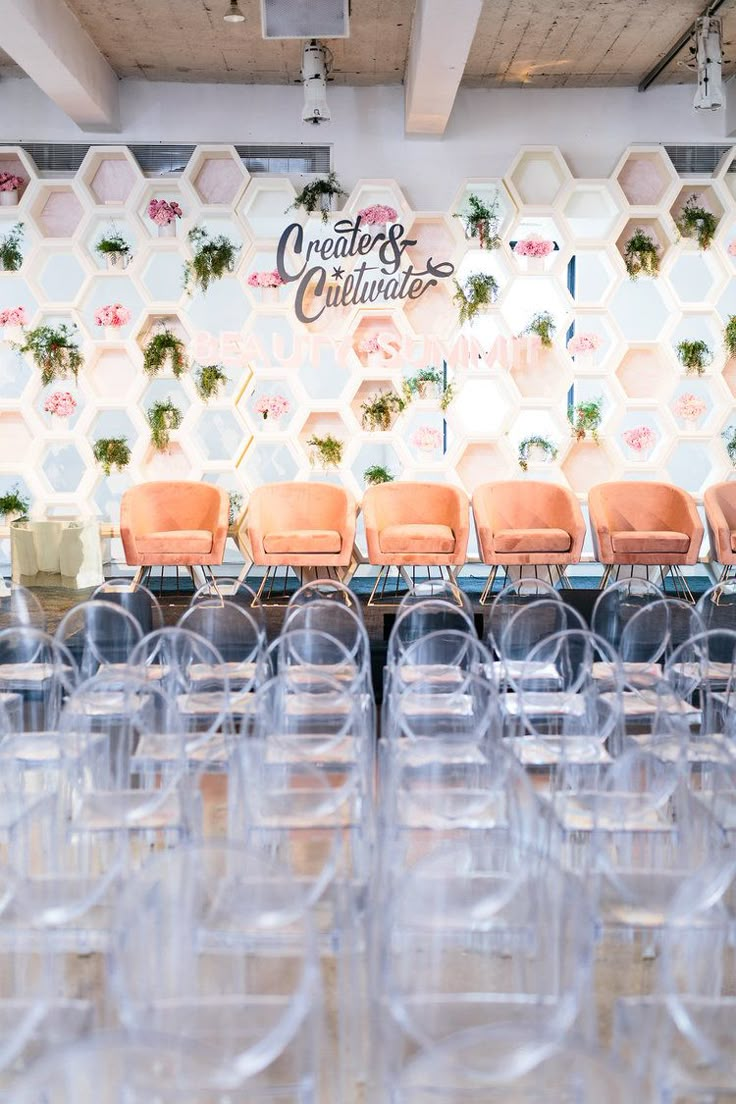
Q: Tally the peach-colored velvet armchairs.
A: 6